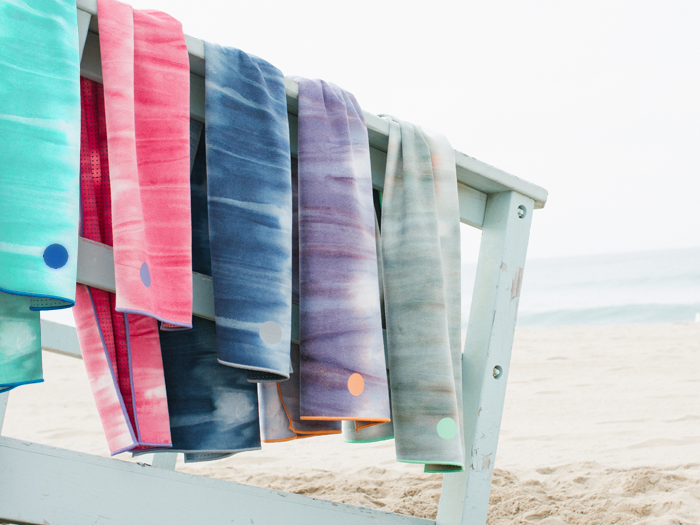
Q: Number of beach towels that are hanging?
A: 5